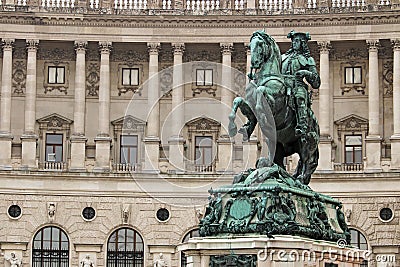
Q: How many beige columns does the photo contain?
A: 11